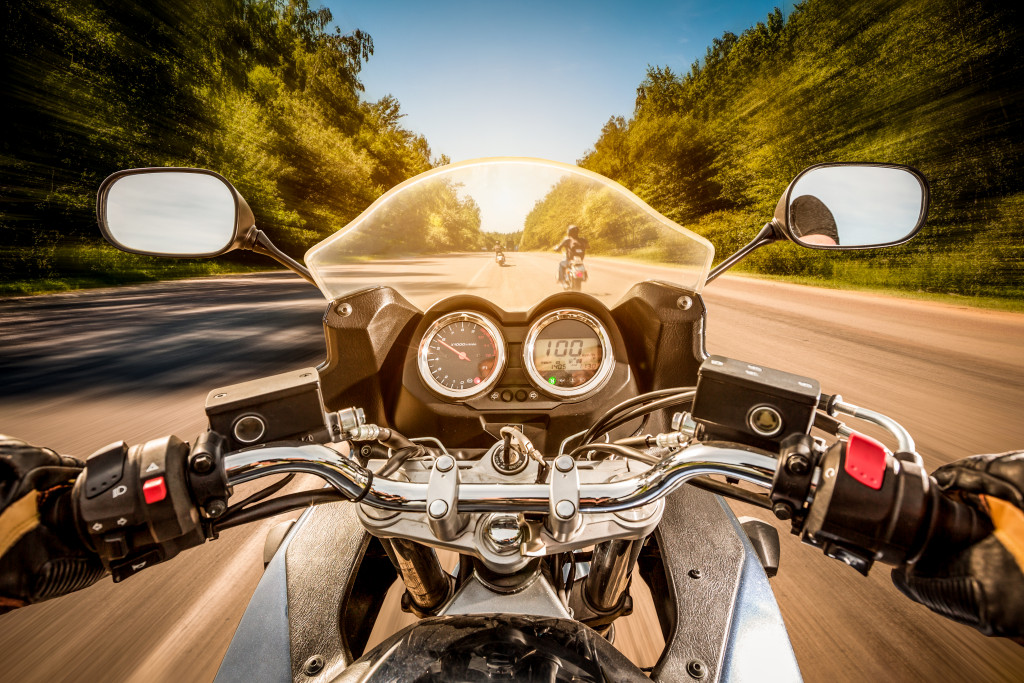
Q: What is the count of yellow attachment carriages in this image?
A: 0